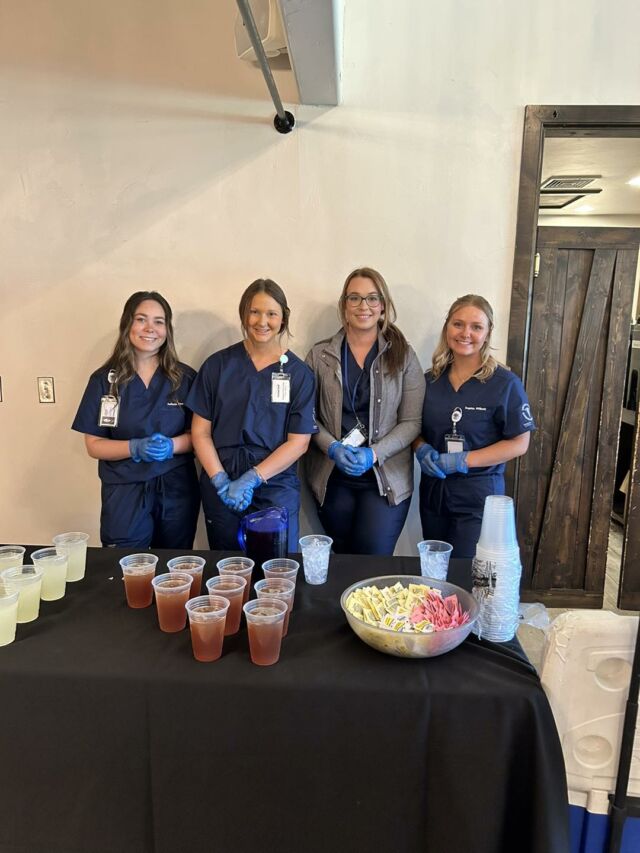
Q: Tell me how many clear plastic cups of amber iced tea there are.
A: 9